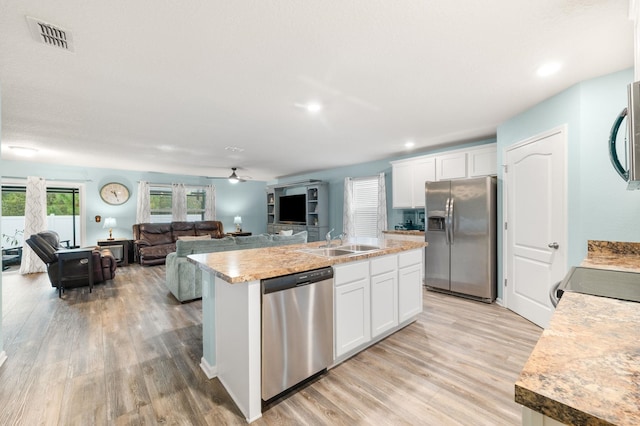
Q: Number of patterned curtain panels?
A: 6